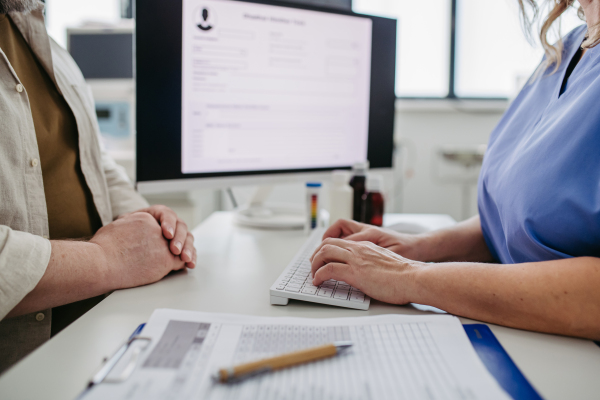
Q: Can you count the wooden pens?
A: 1